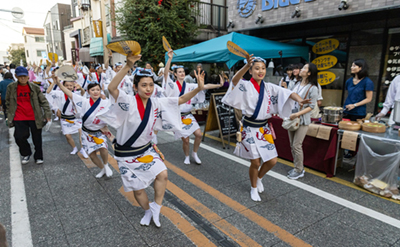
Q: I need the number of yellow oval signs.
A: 3